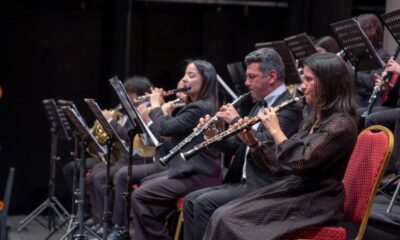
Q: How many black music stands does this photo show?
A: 10